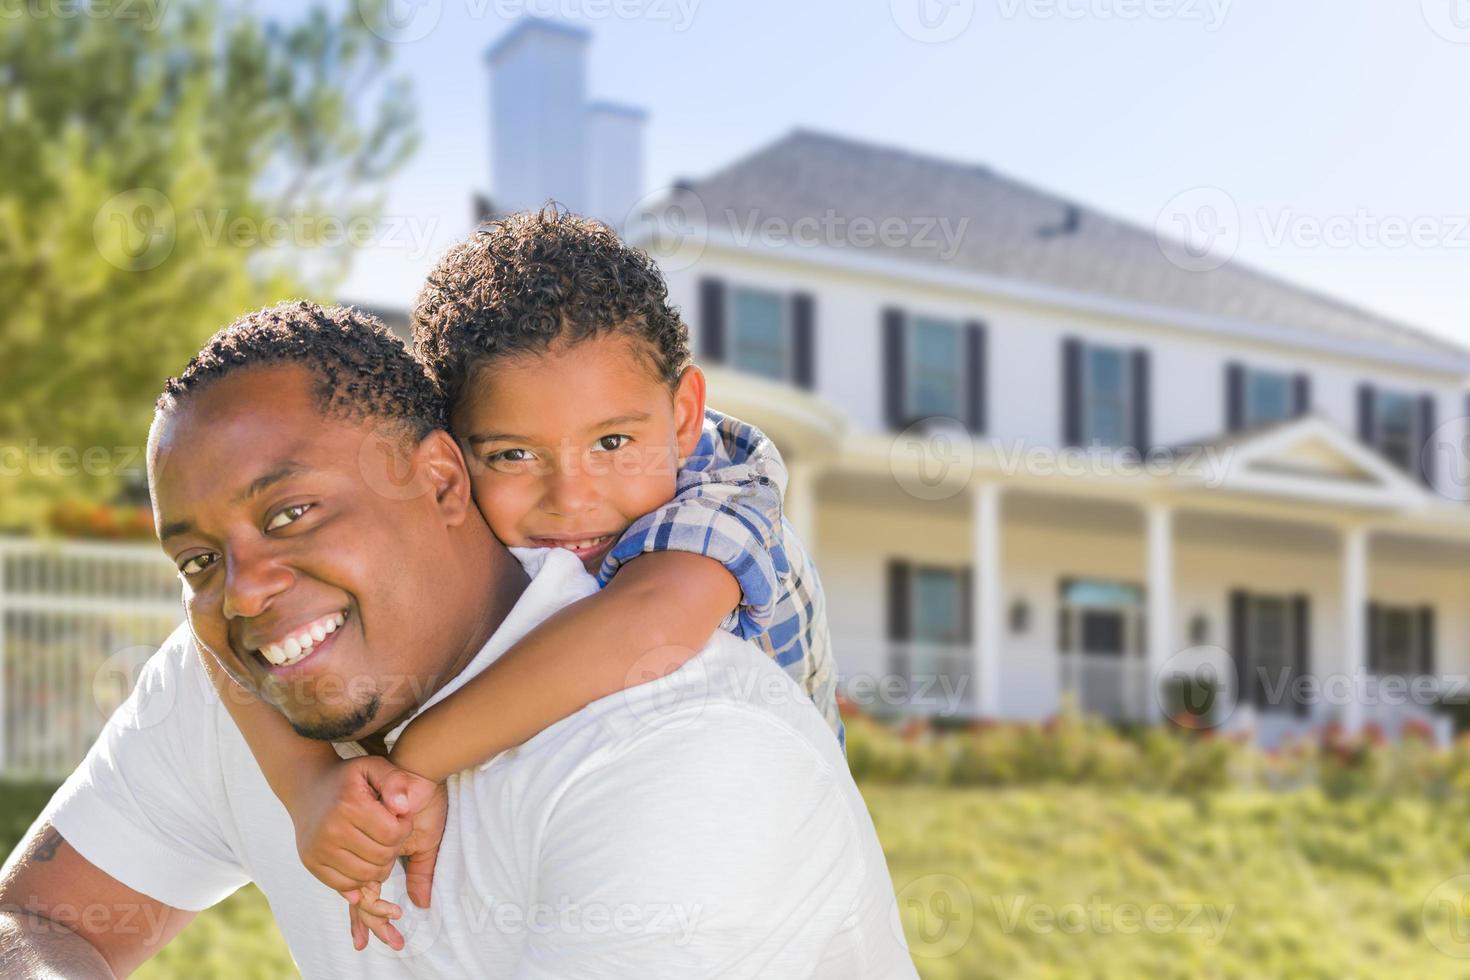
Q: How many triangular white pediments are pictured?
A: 1